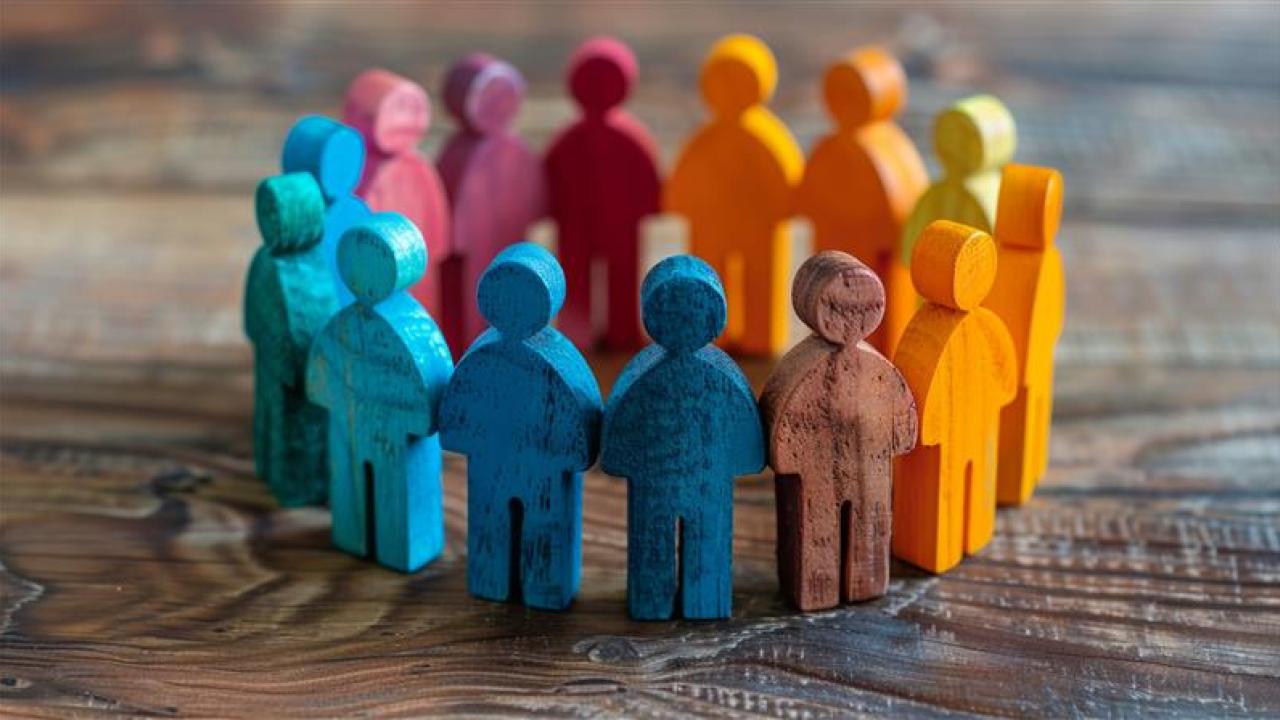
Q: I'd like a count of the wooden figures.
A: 14